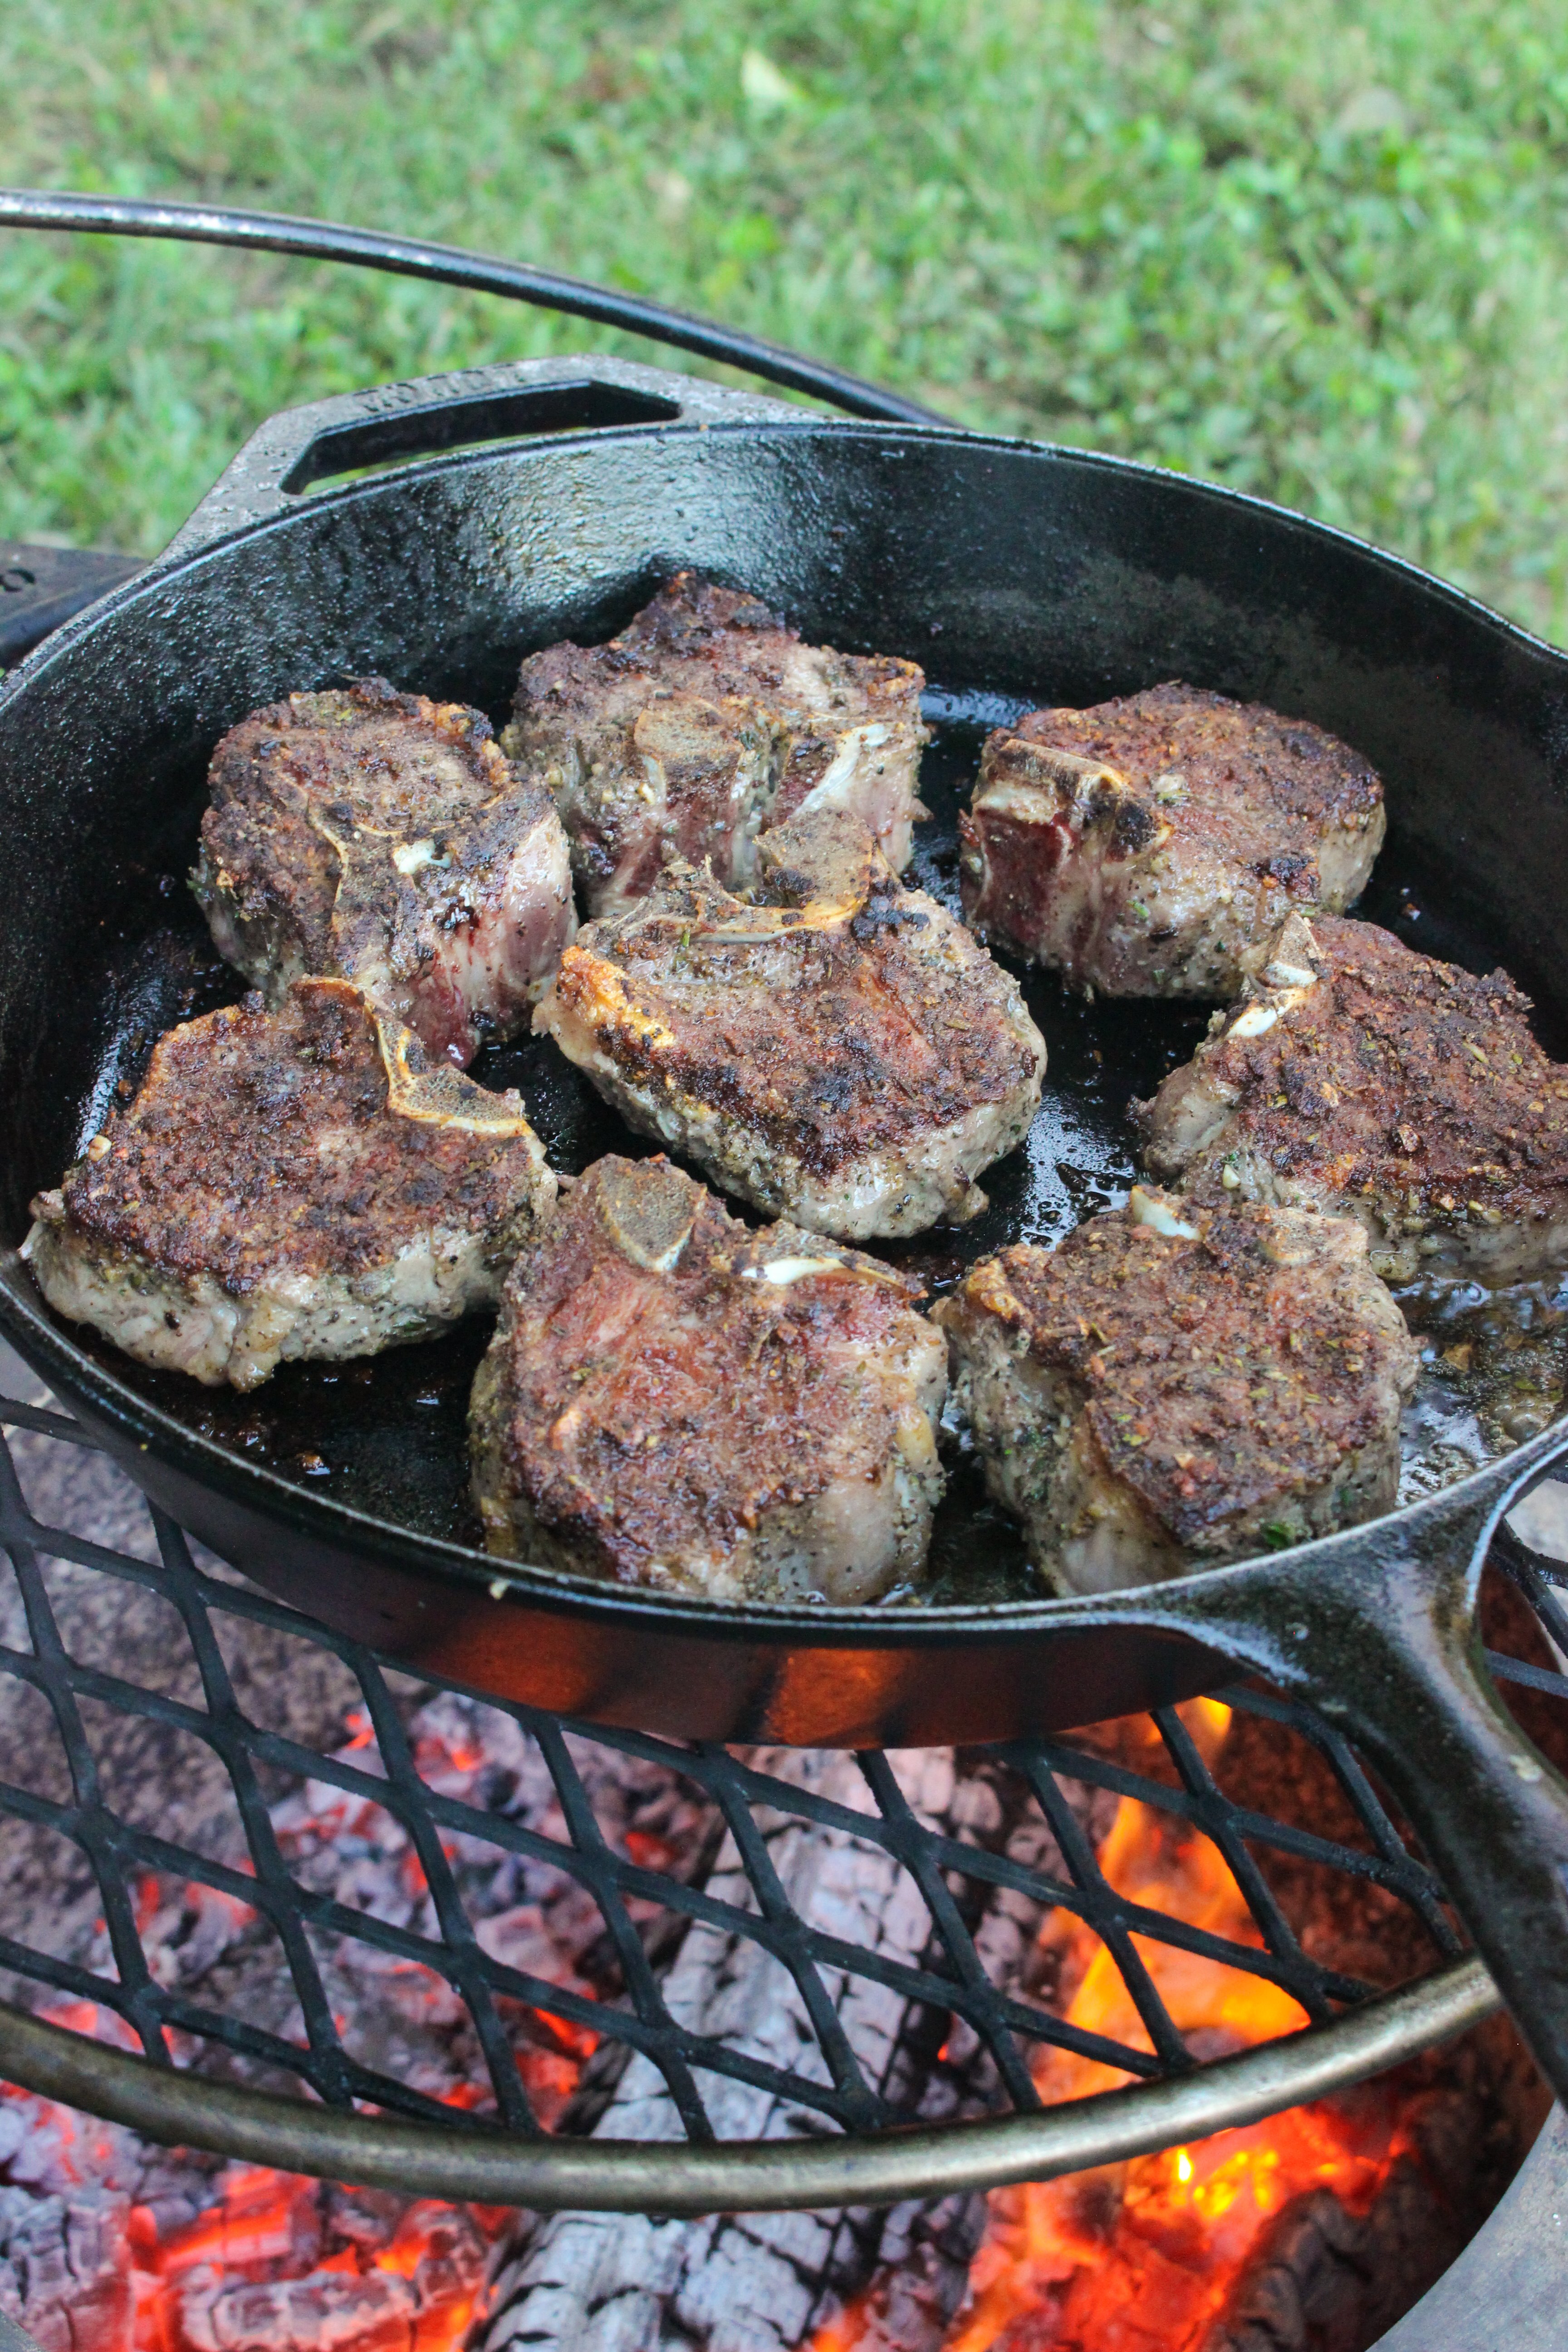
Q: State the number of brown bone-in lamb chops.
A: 8